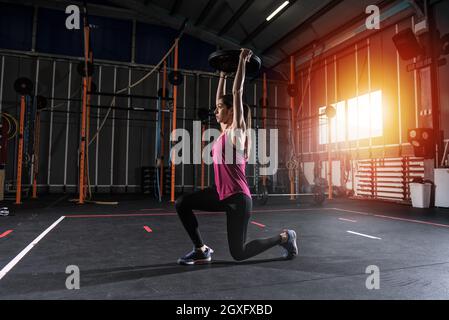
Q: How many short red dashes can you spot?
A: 4